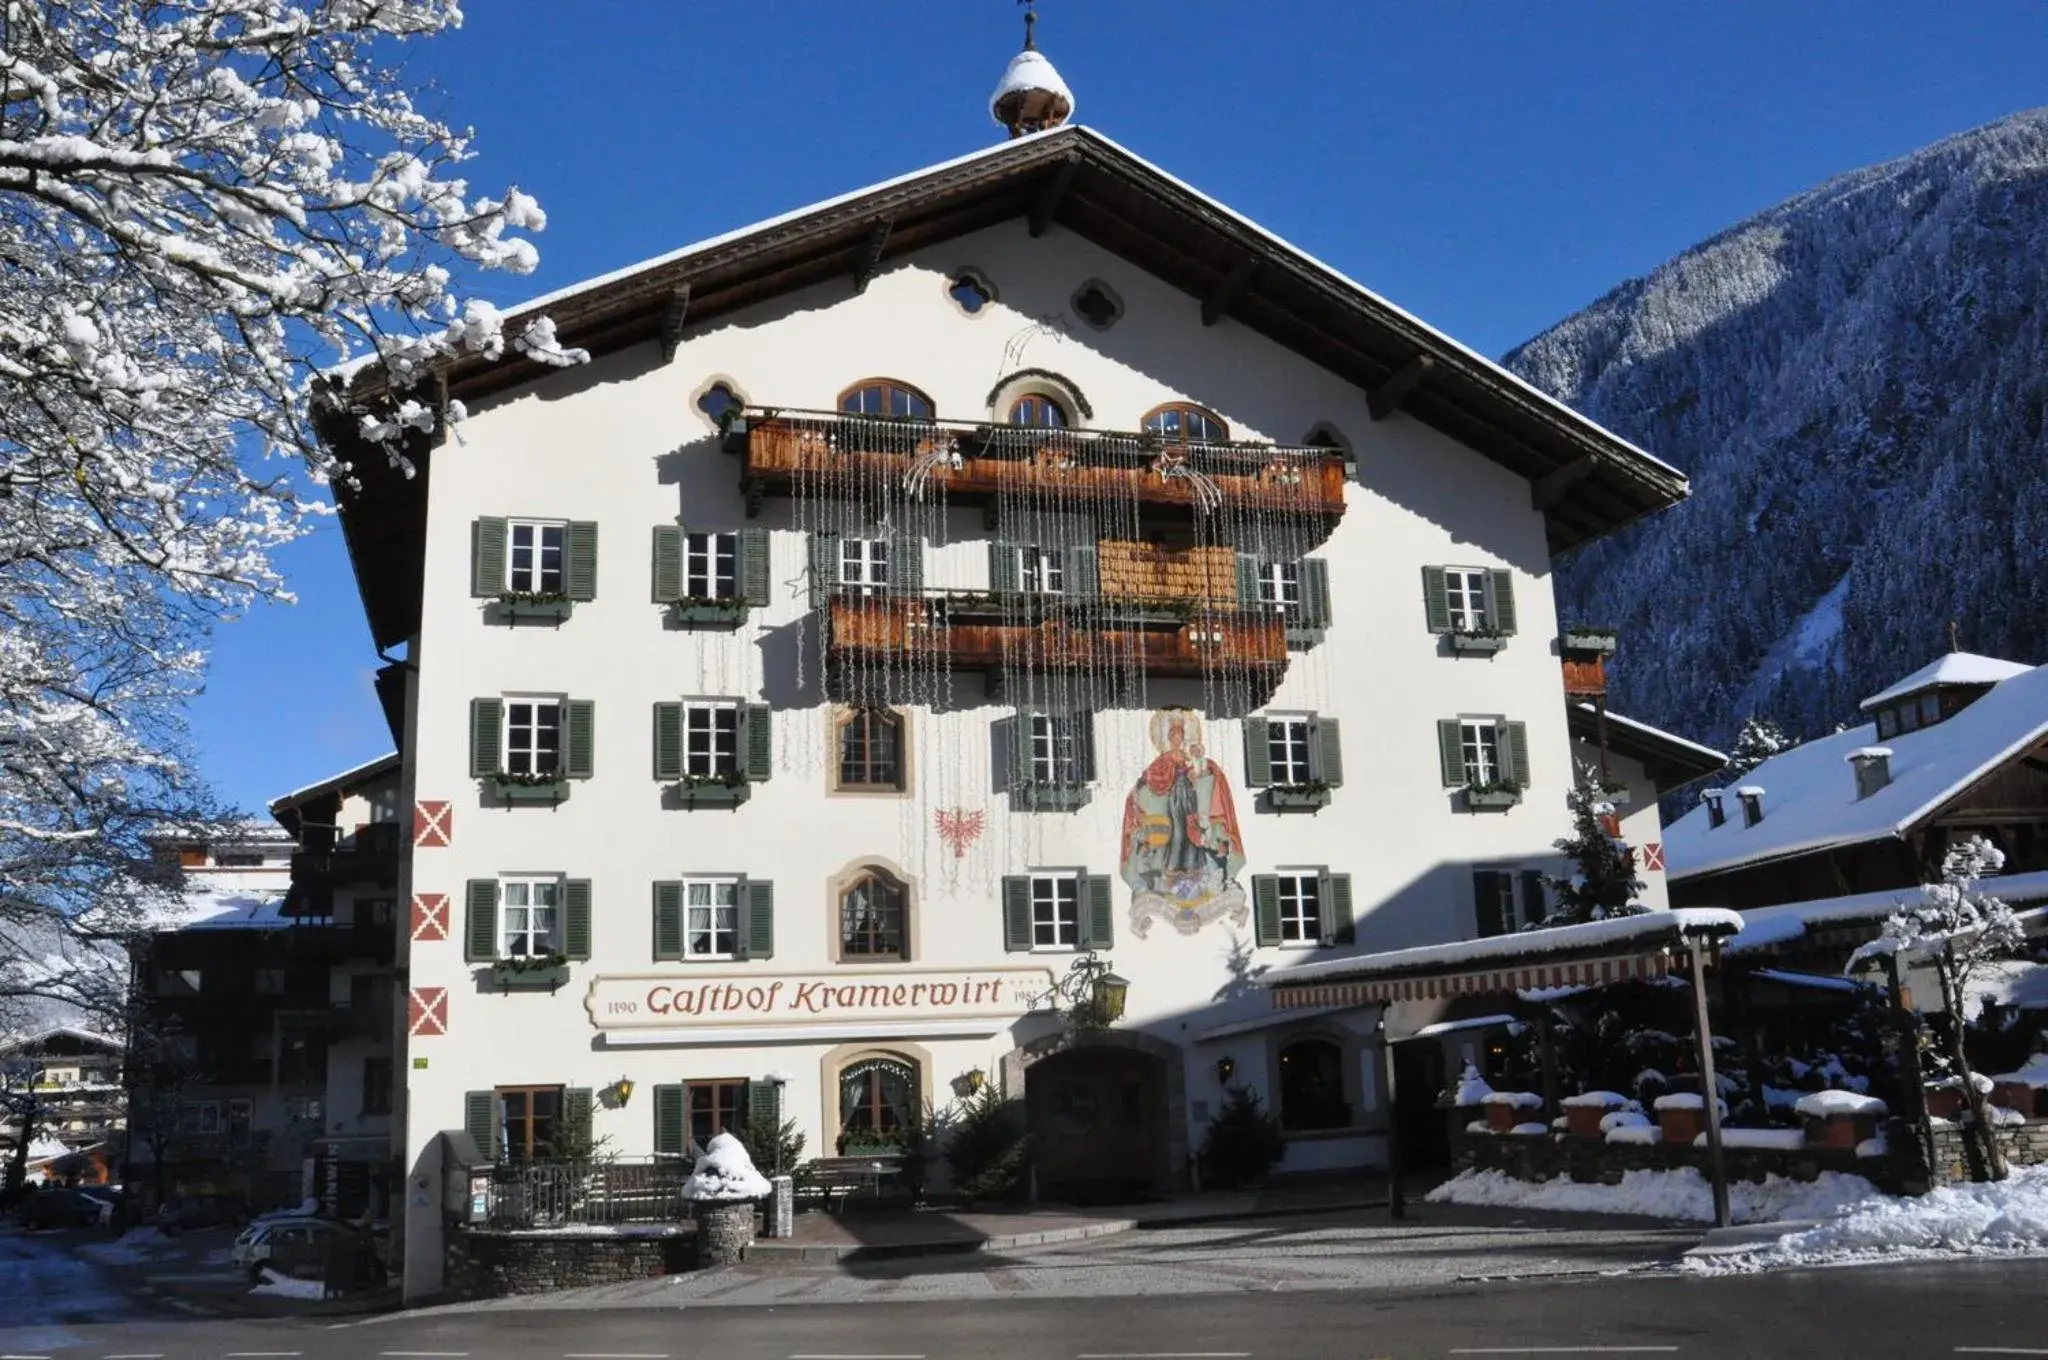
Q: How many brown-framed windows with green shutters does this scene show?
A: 2